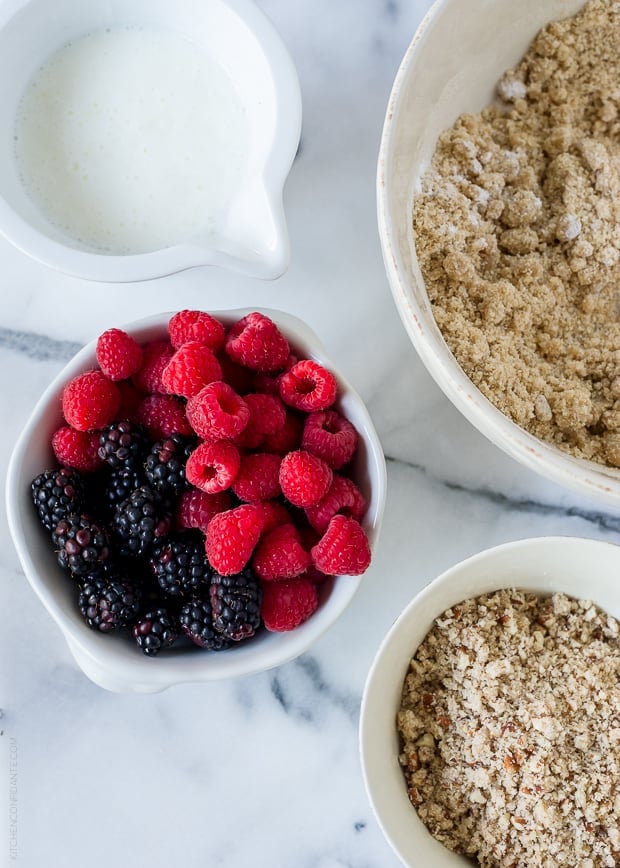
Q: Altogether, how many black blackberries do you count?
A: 11